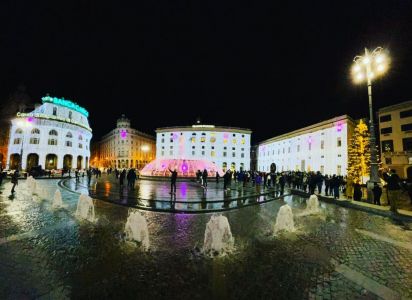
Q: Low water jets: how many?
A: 7